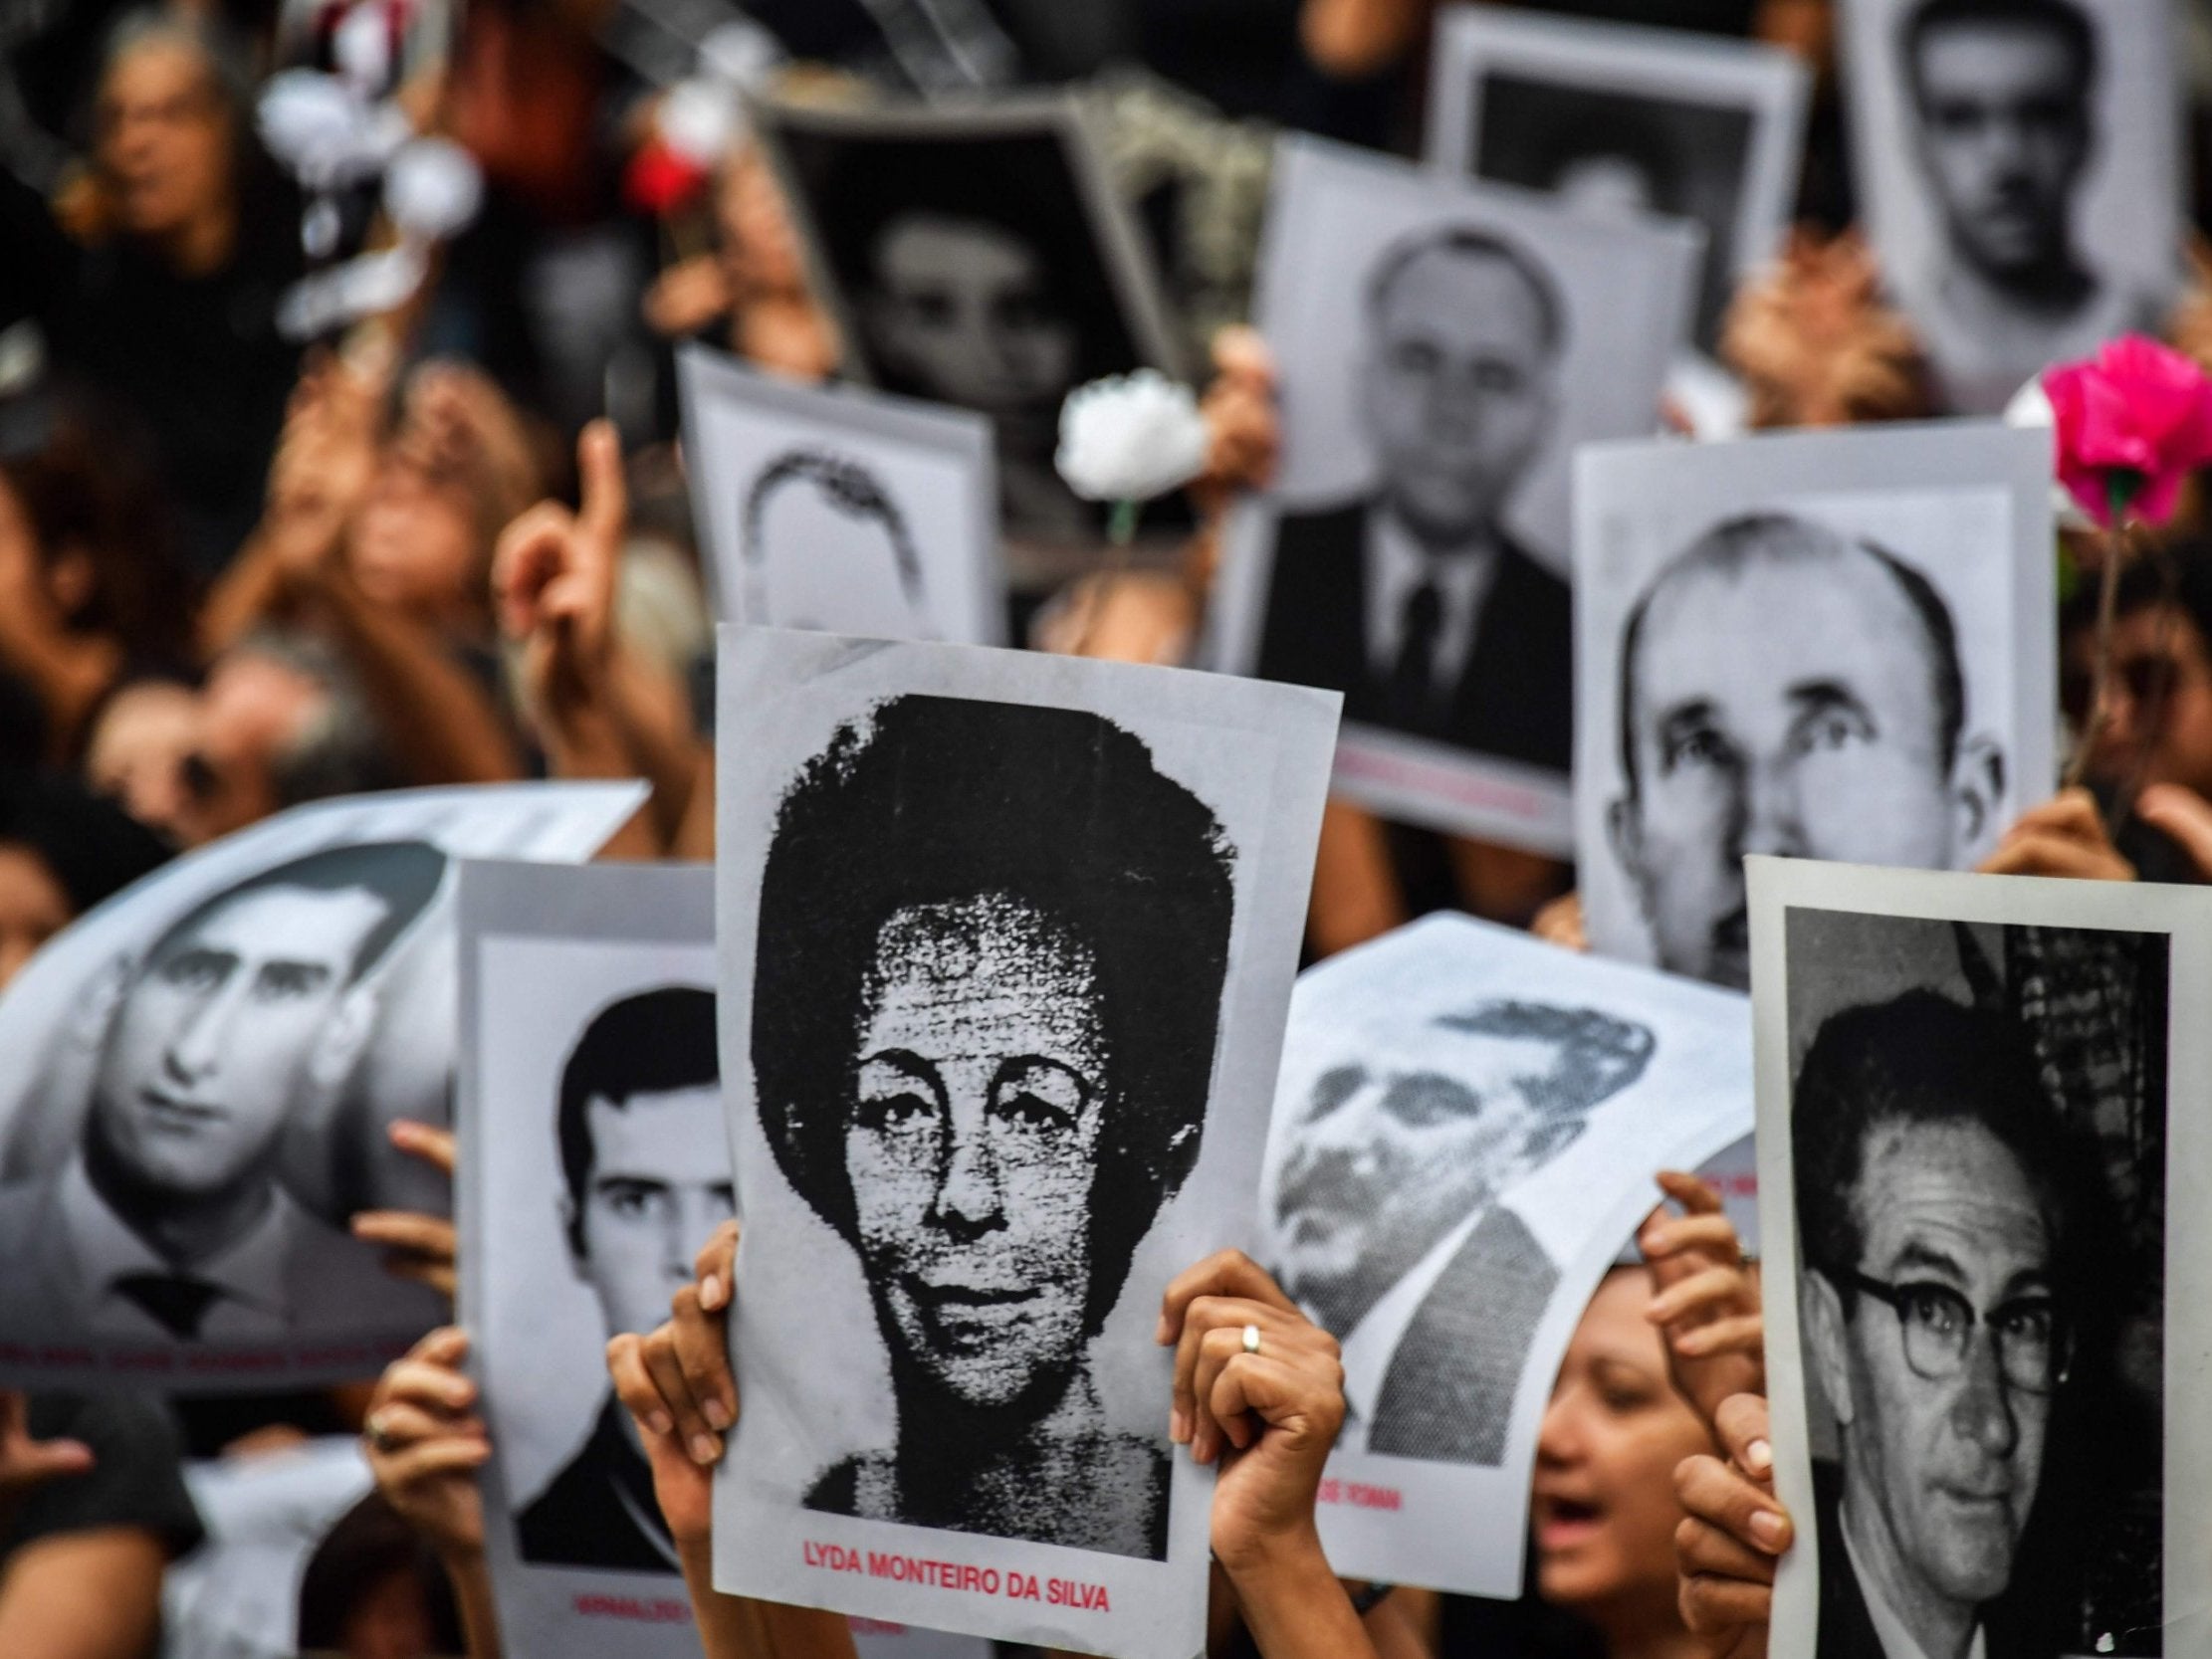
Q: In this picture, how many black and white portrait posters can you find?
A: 11